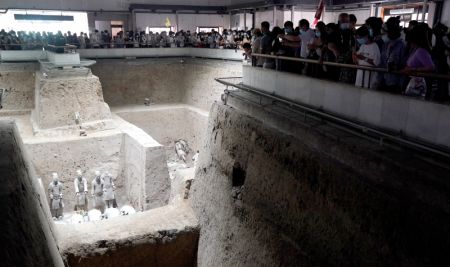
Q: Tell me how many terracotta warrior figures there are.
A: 4